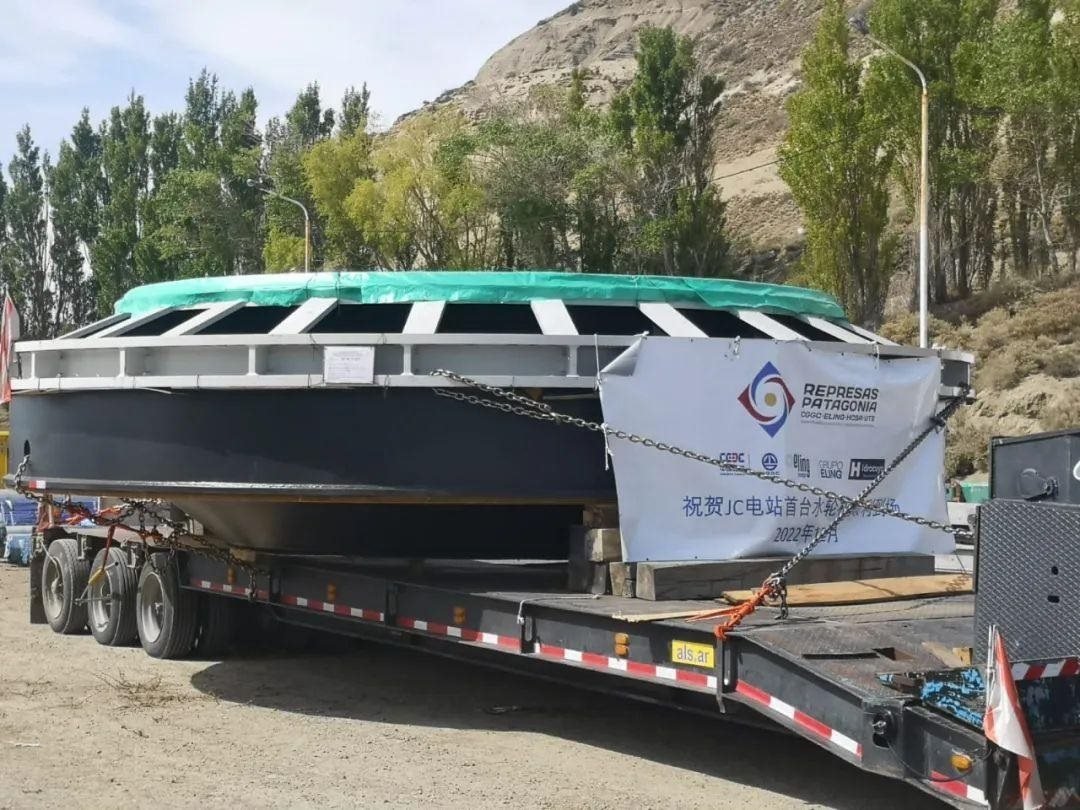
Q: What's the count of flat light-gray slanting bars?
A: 10